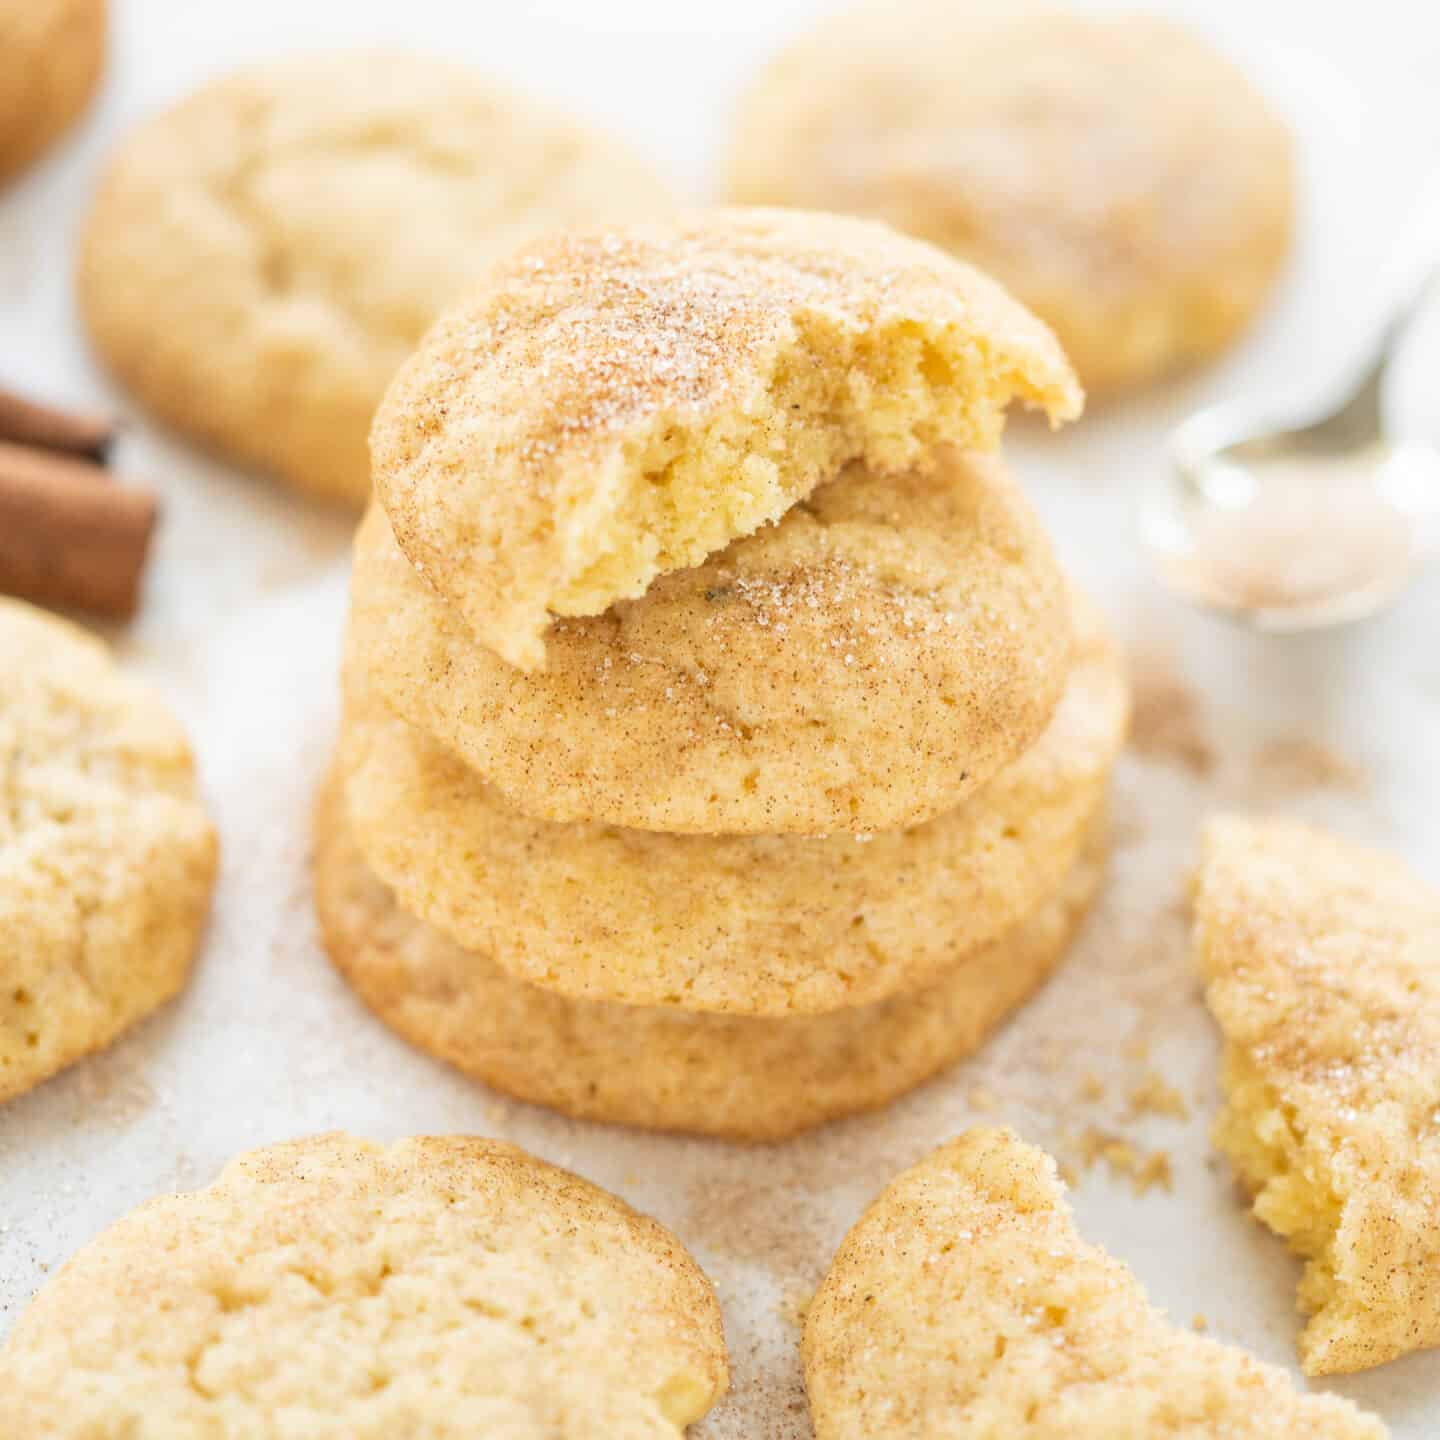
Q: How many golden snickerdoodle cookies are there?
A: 11